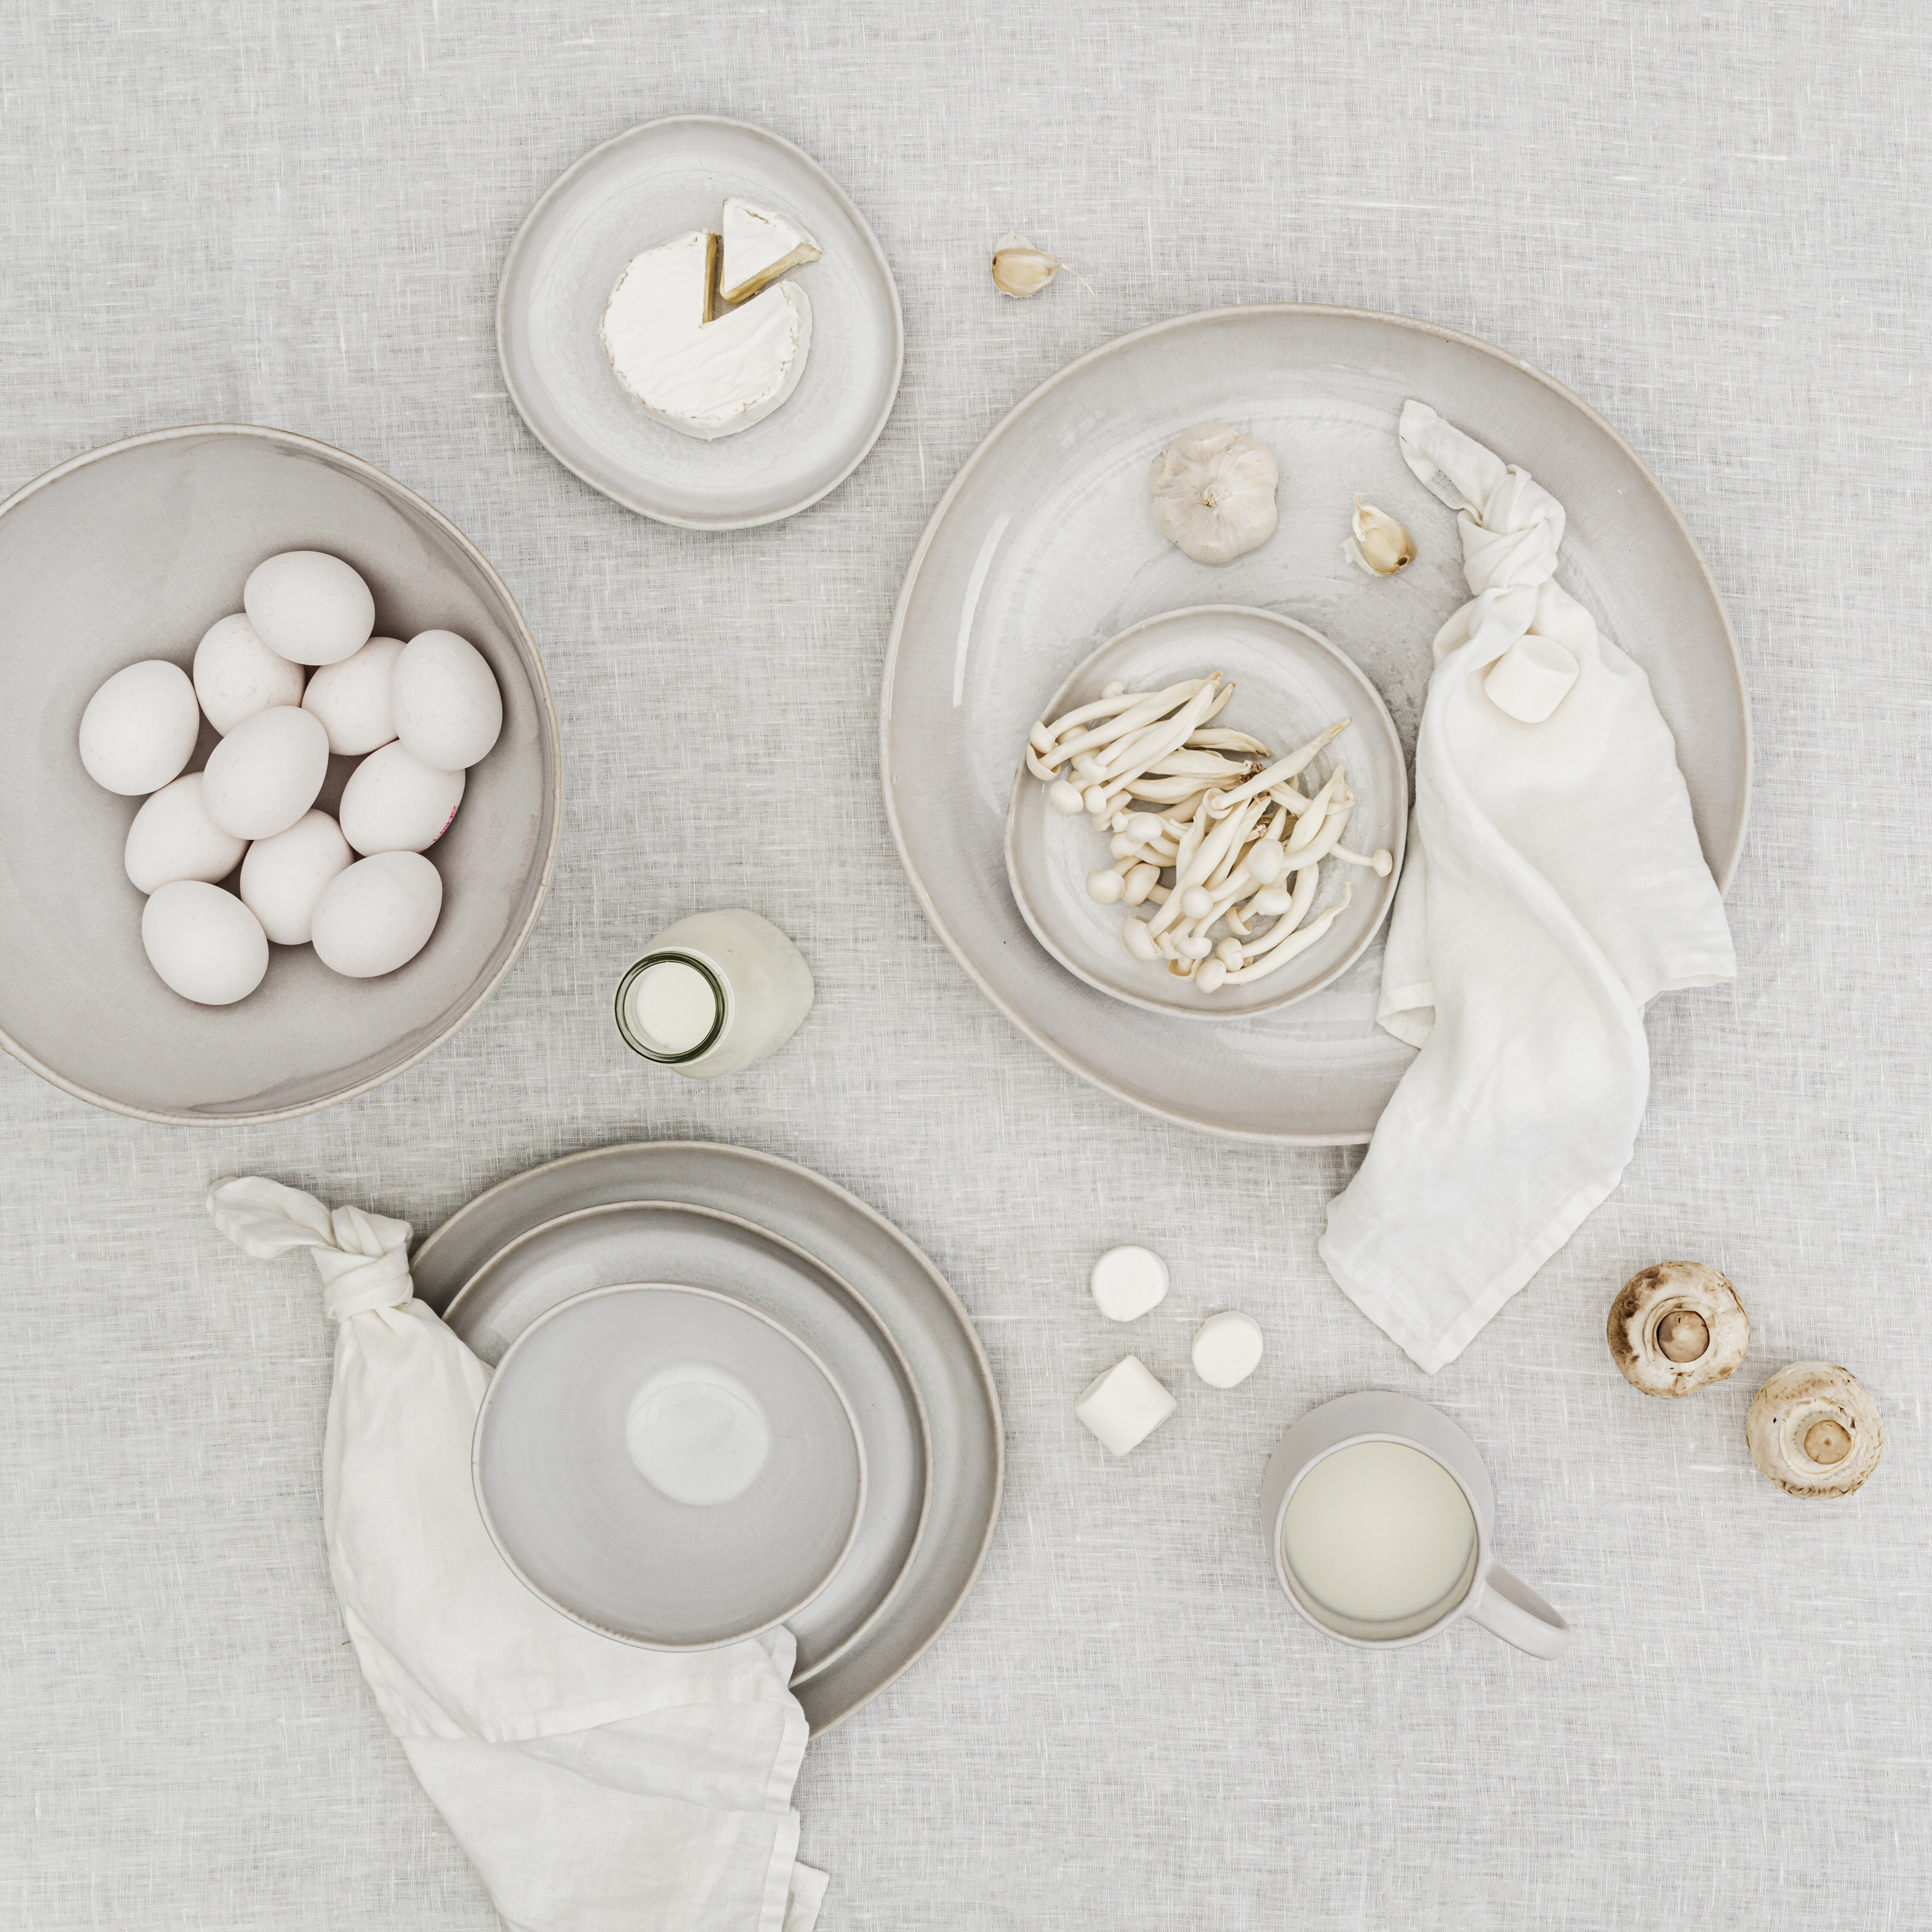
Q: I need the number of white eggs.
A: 11